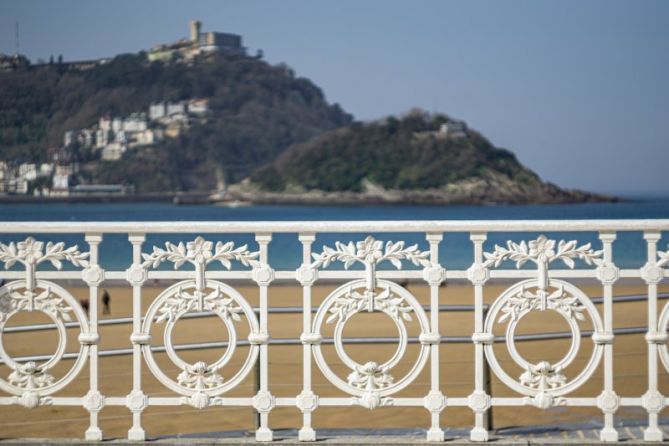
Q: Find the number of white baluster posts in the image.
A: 8